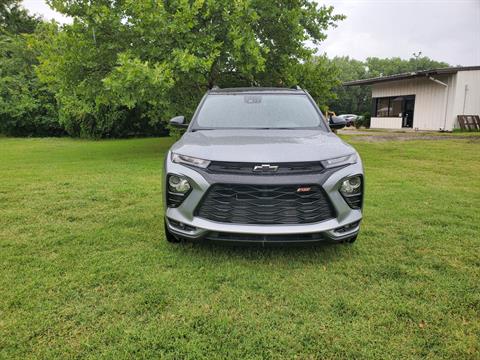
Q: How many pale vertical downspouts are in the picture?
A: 1